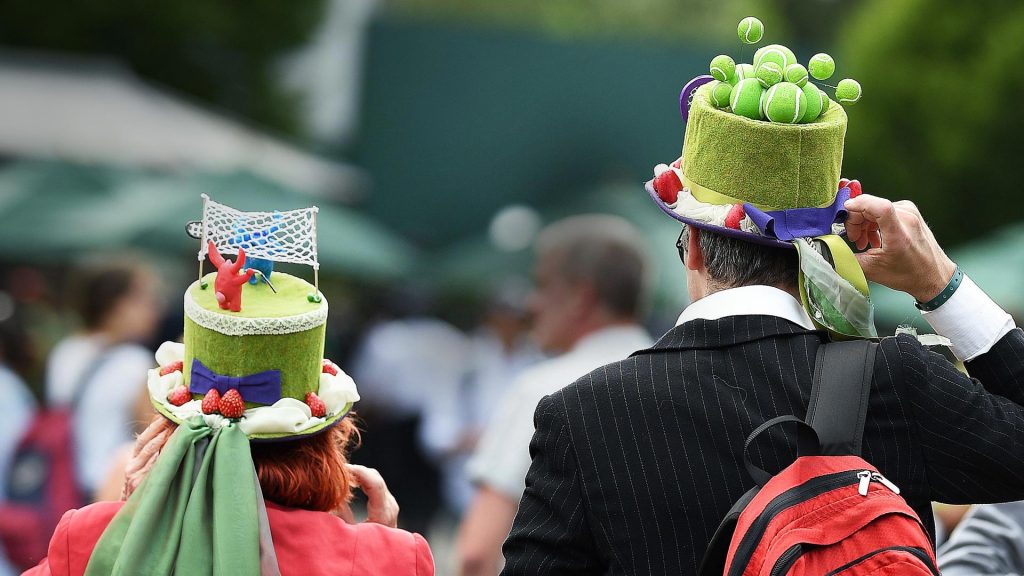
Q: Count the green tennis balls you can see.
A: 13